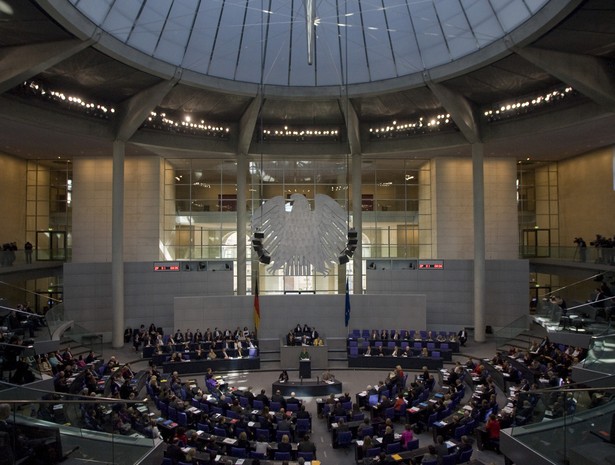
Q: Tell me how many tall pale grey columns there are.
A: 4